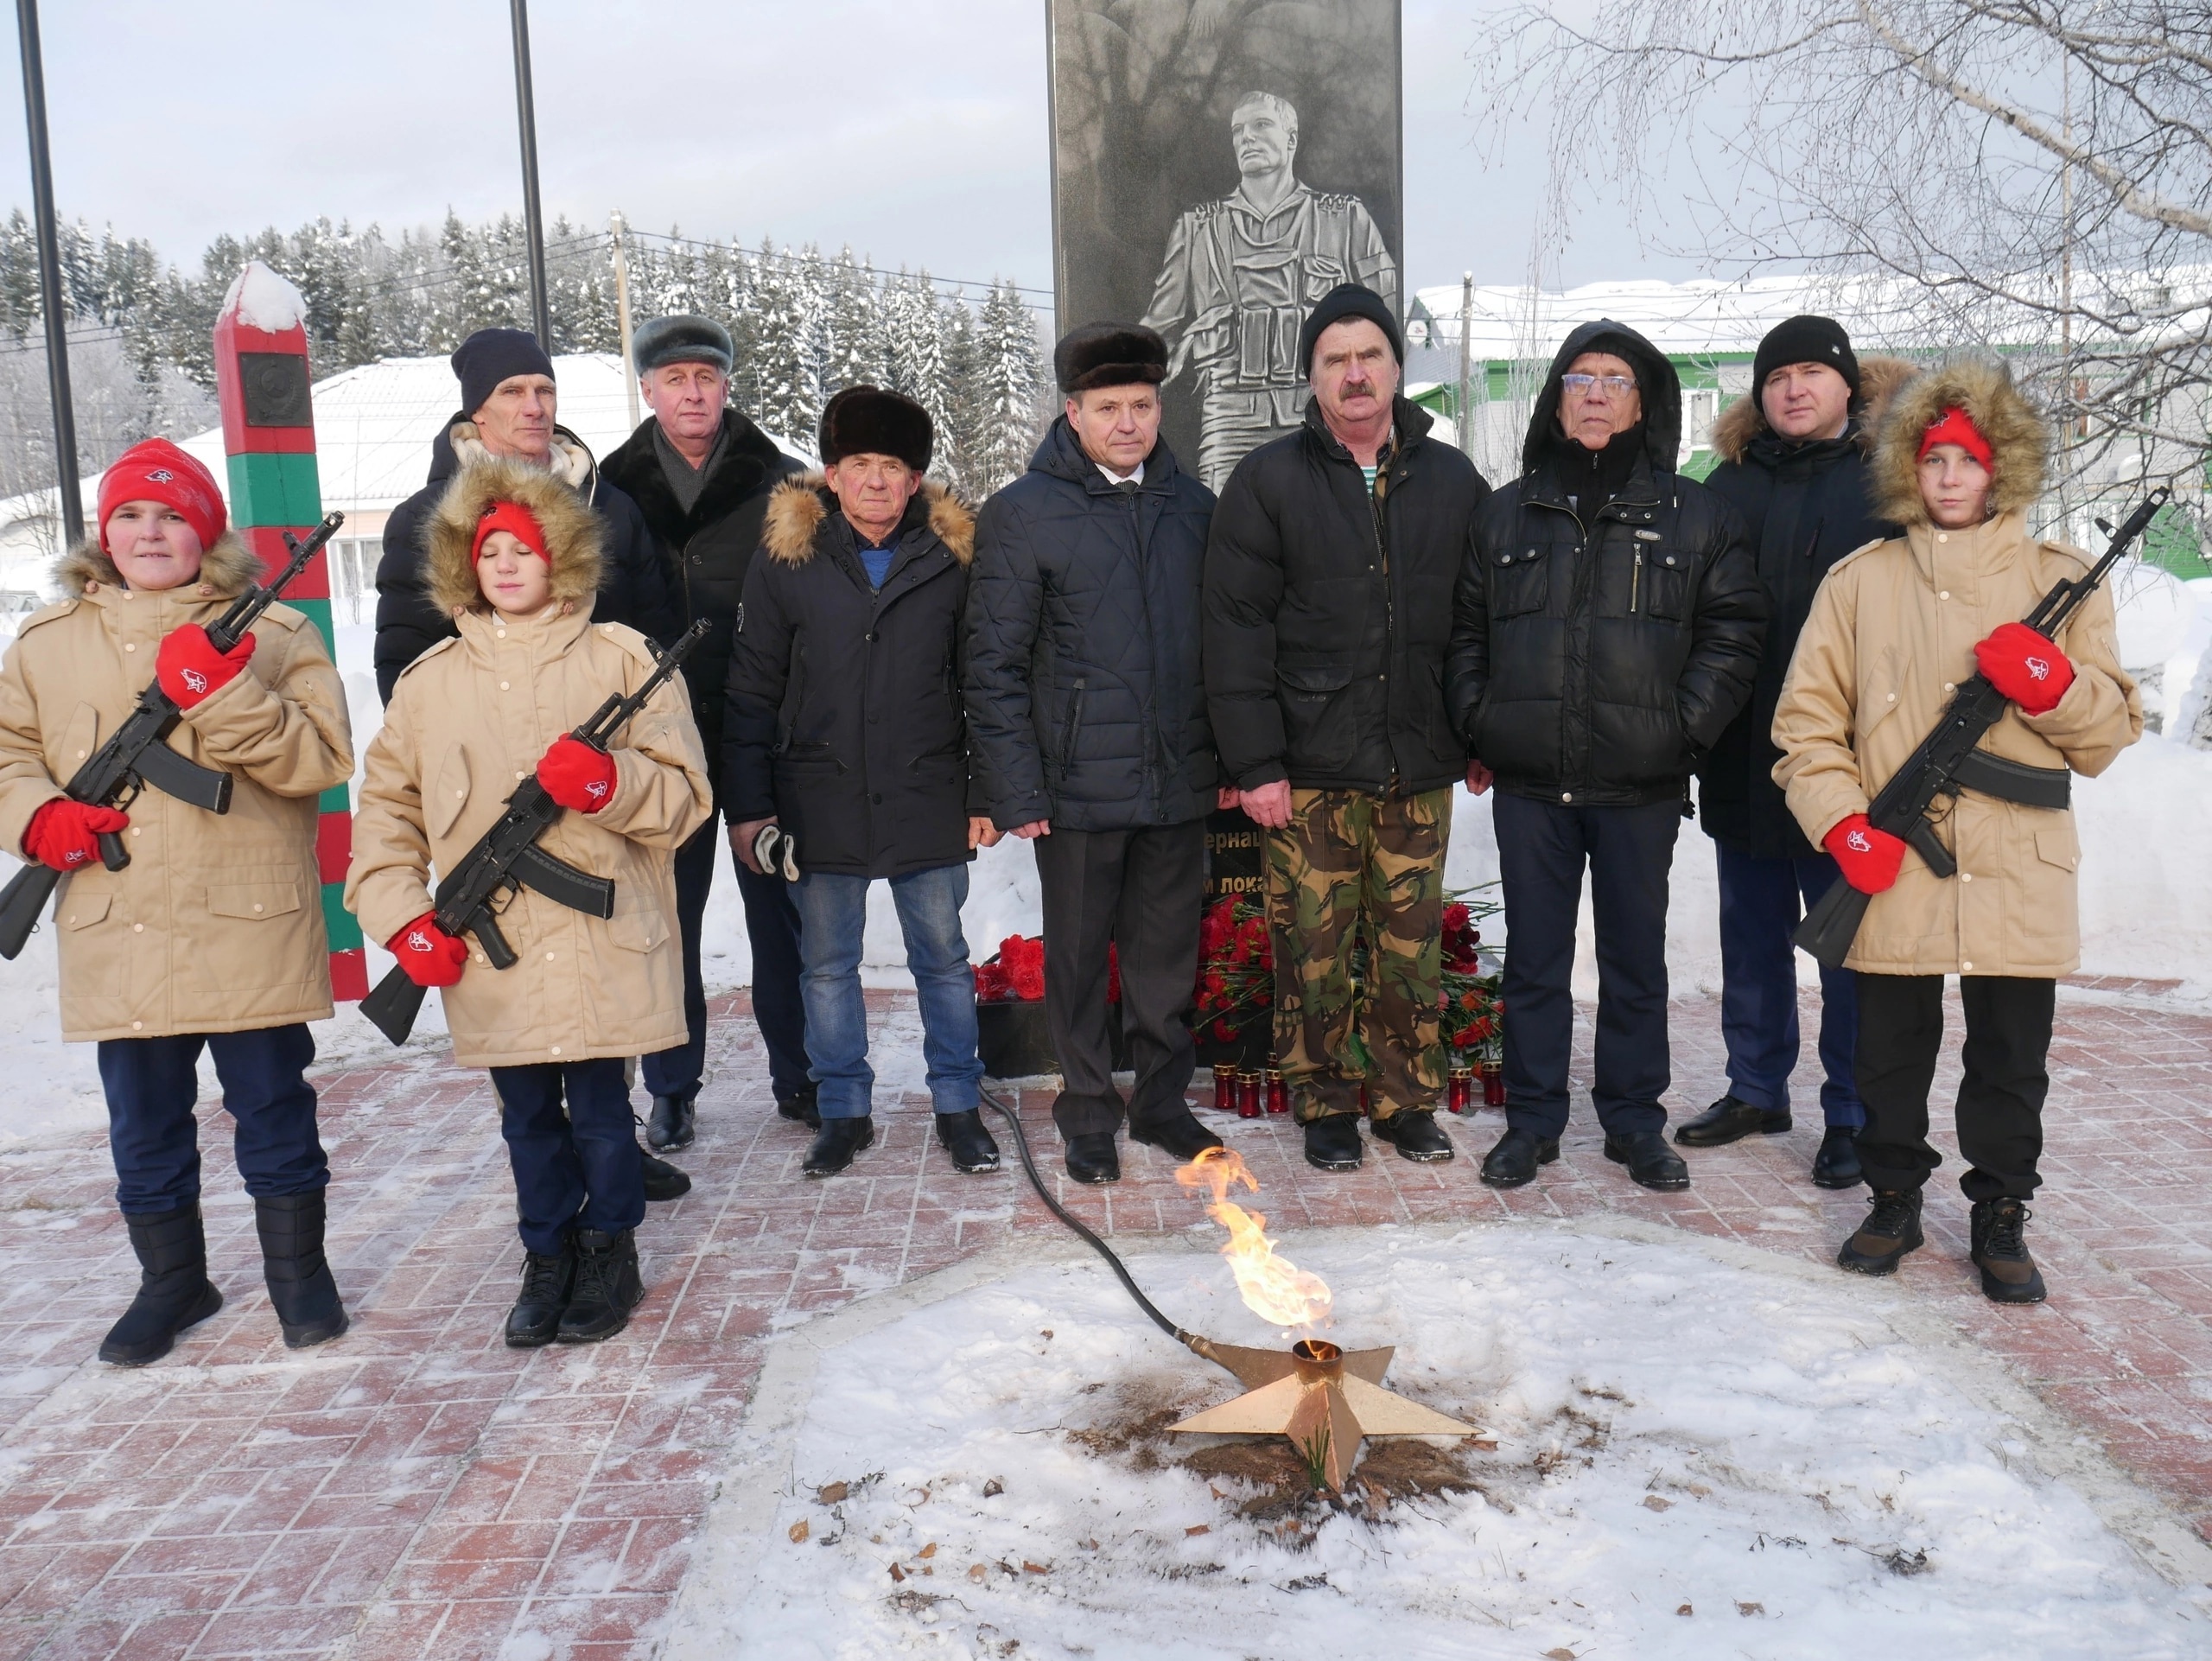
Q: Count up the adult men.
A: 7